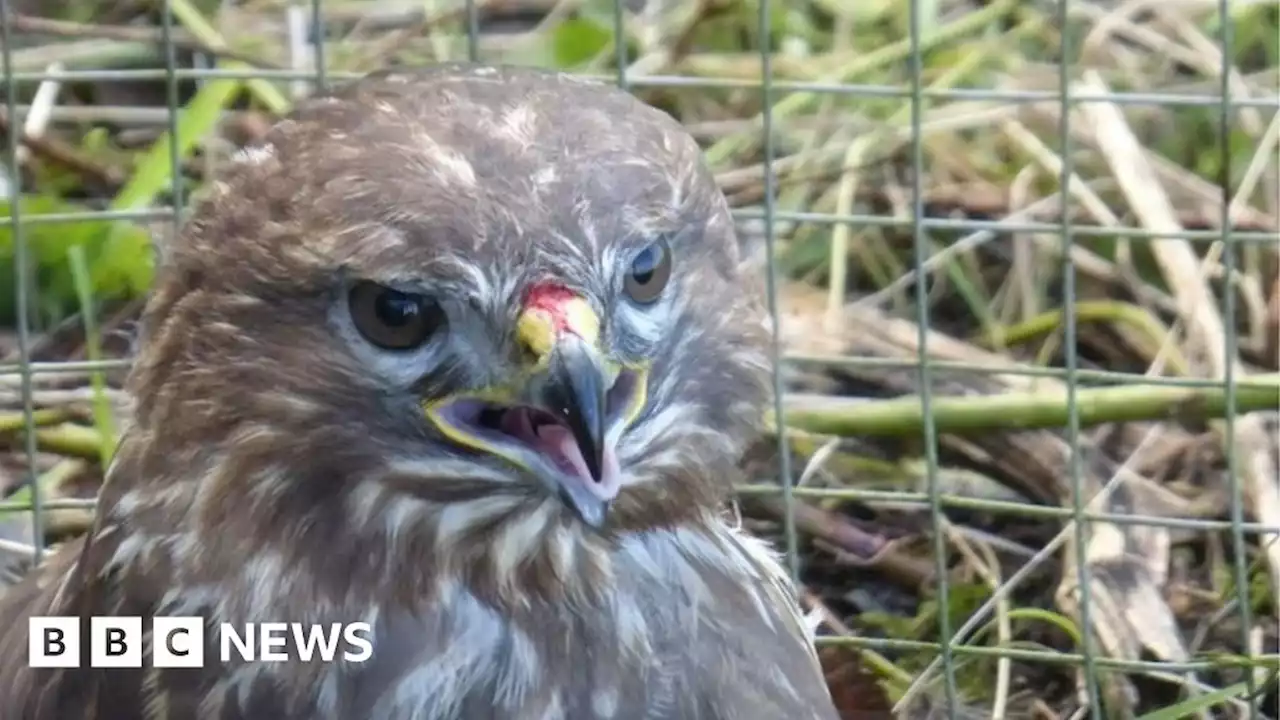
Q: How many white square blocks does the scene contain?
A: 3